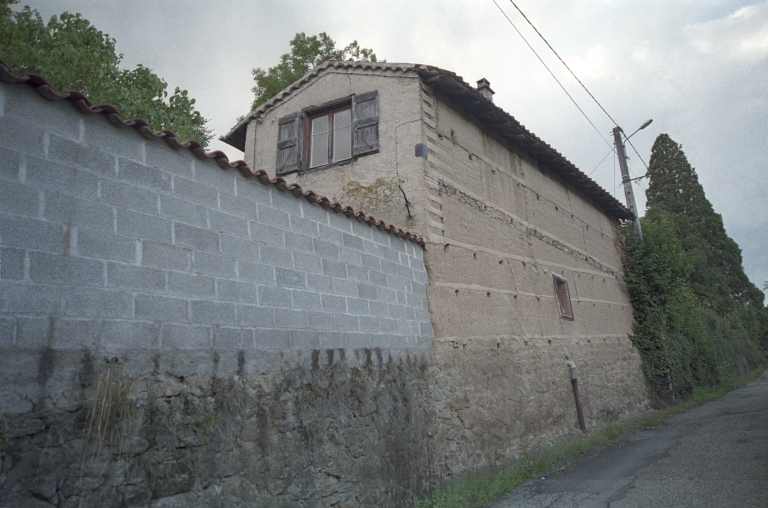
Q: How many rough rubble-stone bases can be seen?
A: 2